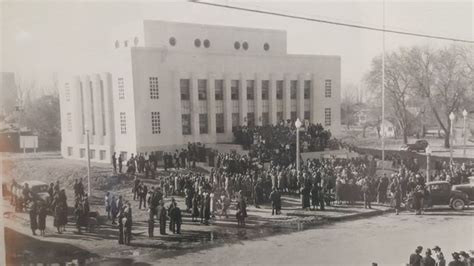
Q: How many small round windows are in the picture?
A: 9